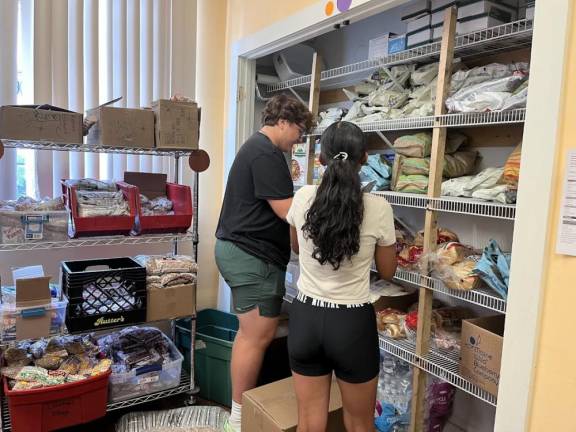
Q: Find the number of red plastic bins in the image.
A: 3